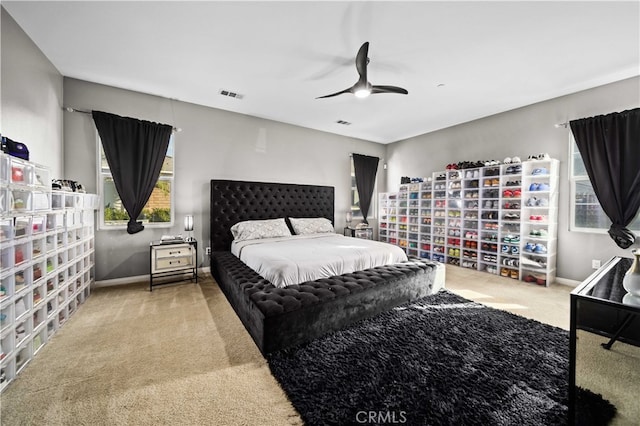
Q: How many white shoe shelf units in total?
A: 2